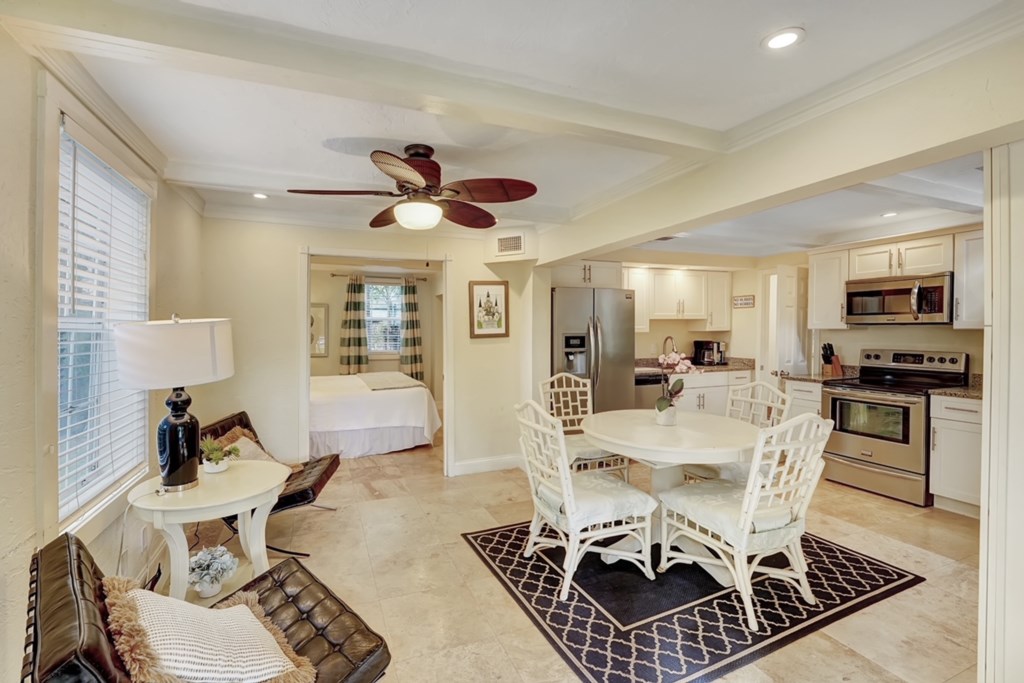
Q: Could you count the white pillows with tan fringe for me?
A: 2